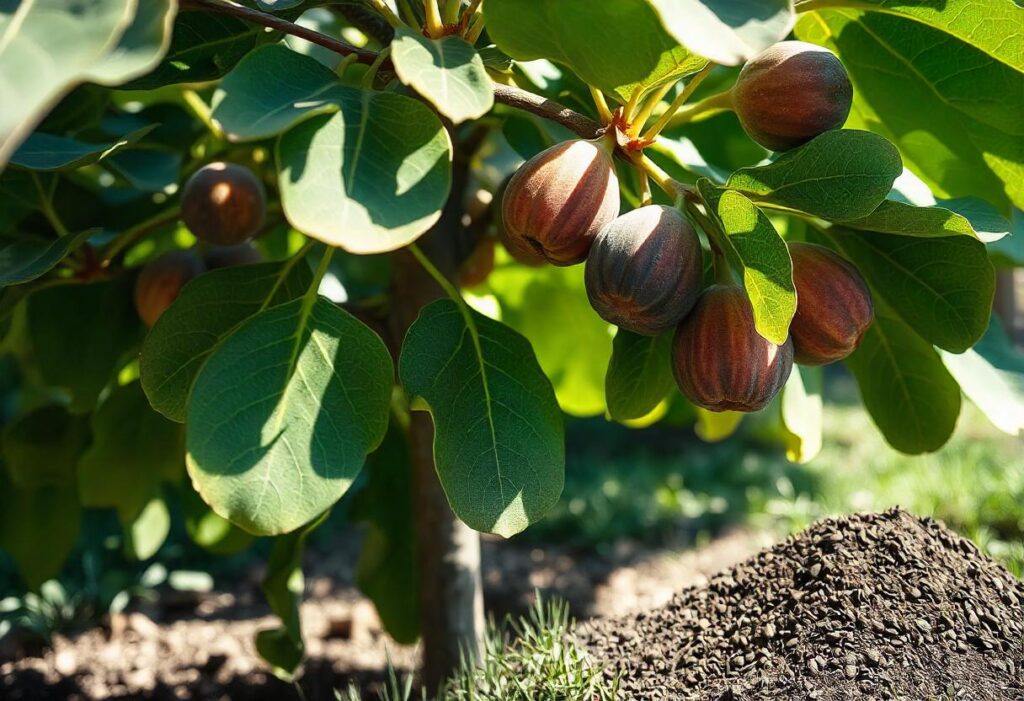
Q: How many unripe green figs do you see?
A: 0